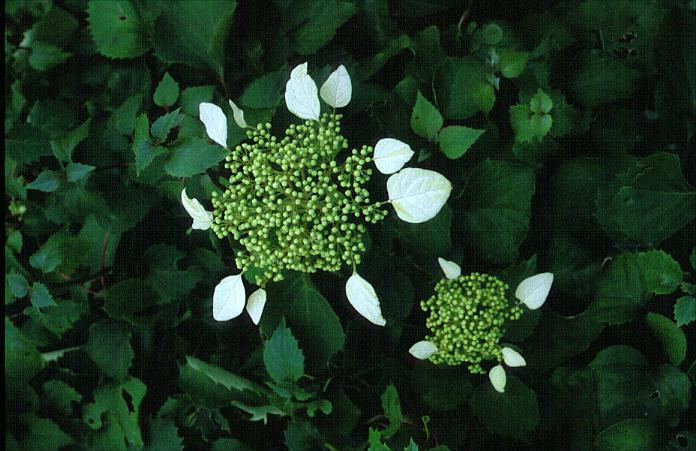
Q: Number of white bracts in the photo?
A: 15